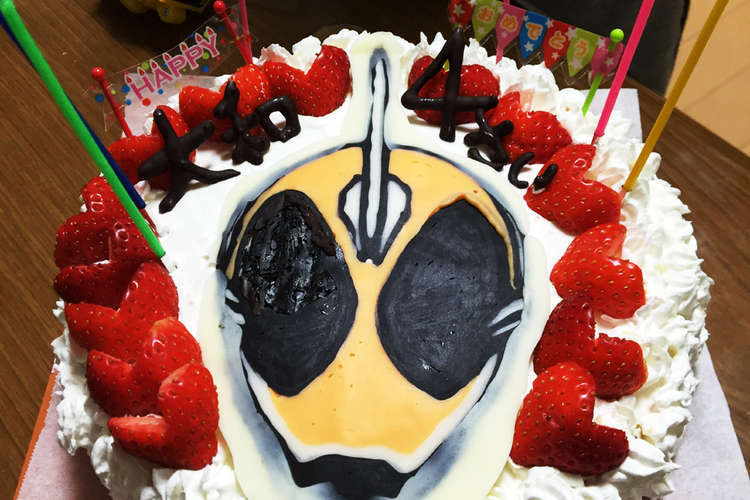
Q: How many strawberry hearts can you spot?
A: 14